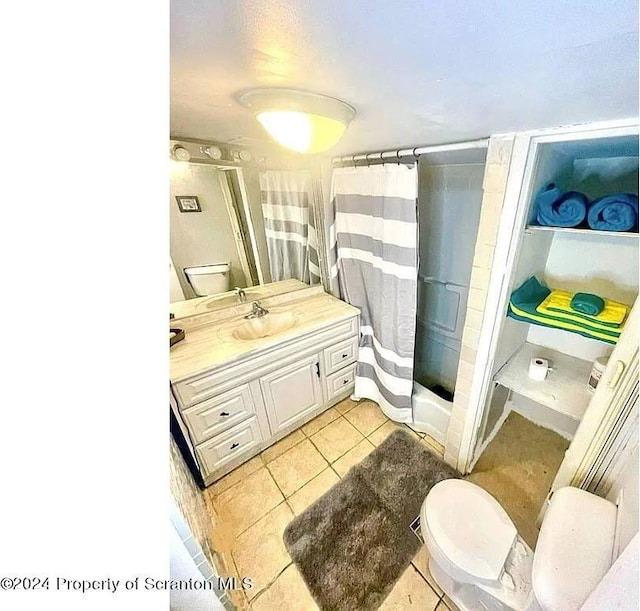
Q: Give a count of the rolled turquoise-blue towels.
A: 2